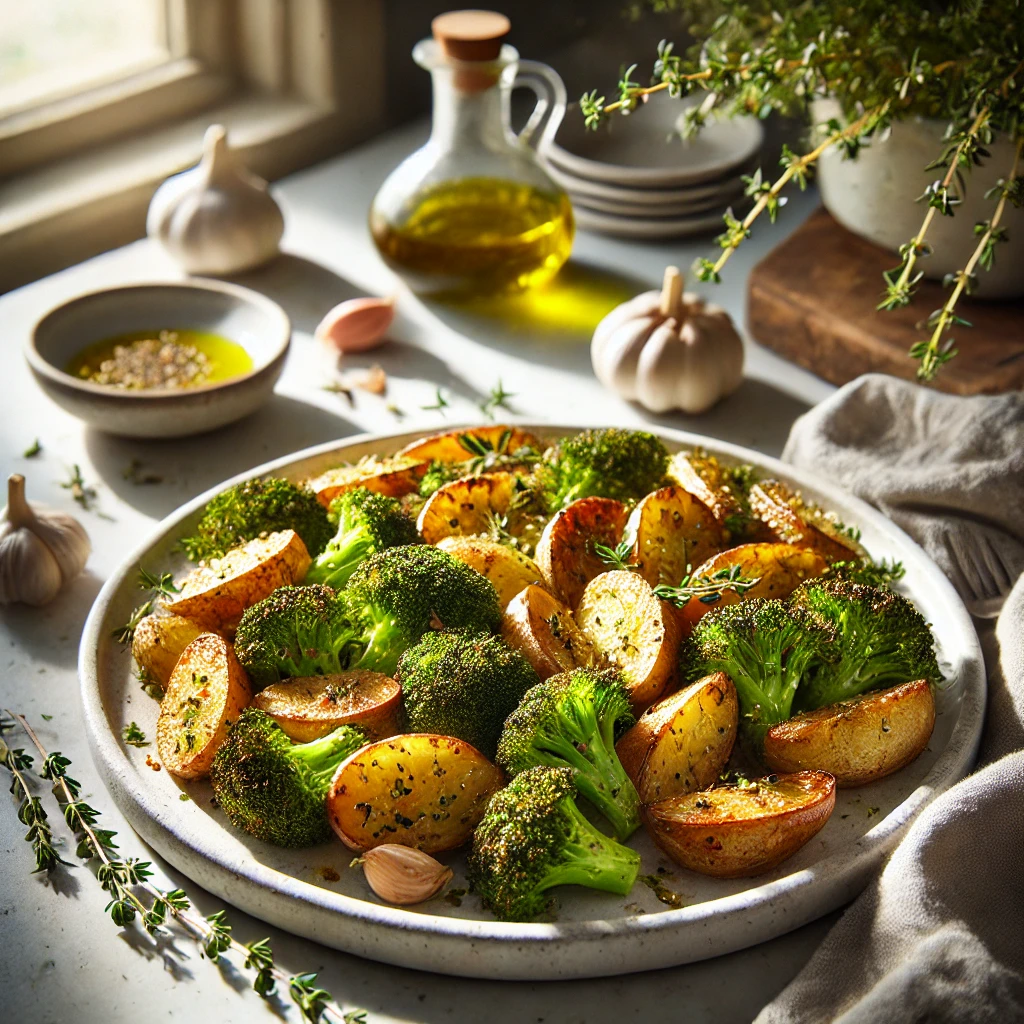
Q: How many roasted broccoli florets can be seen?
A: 11